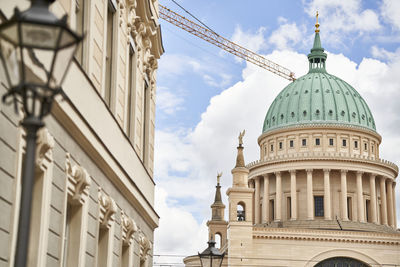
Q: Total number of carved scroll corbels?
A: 5